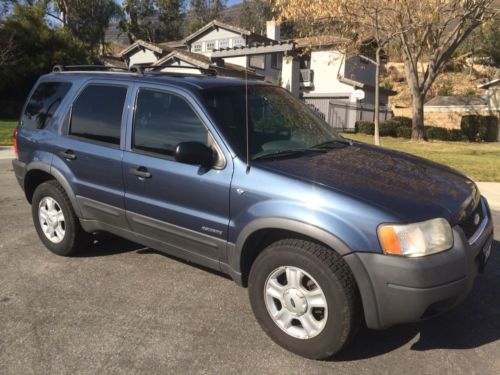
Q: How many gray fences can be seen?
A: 1